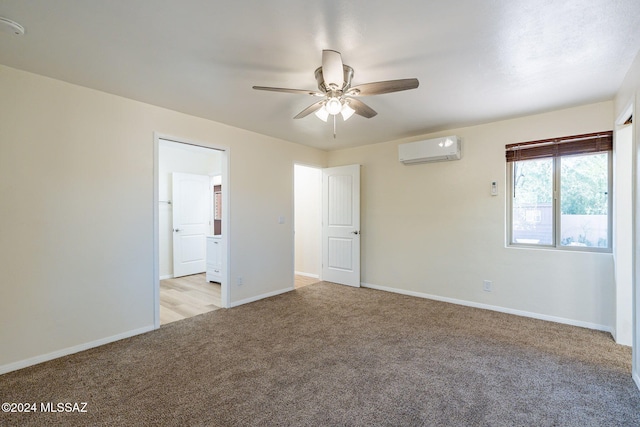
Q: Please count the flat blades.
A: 5